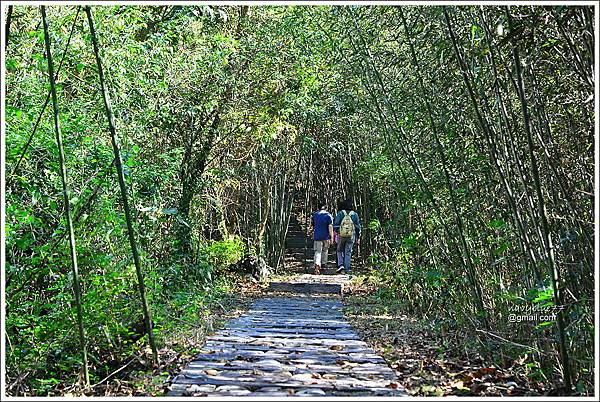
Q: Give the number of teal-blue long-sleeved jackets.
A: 1